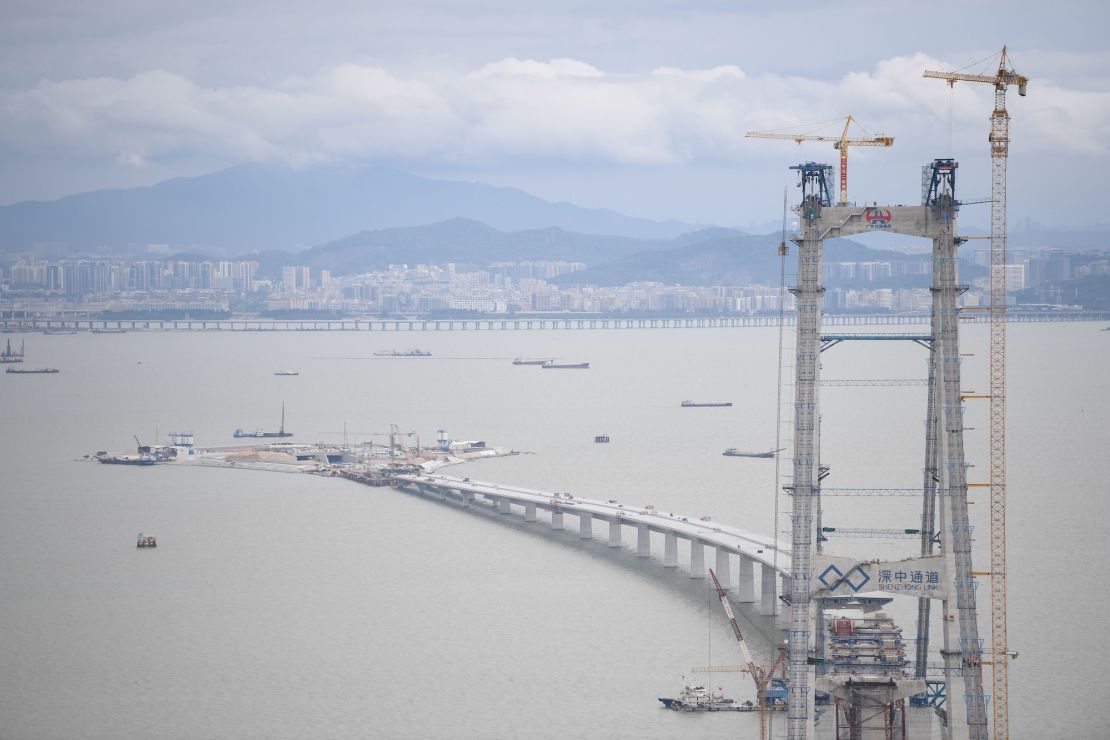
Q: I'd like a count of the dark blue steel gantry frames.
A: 2